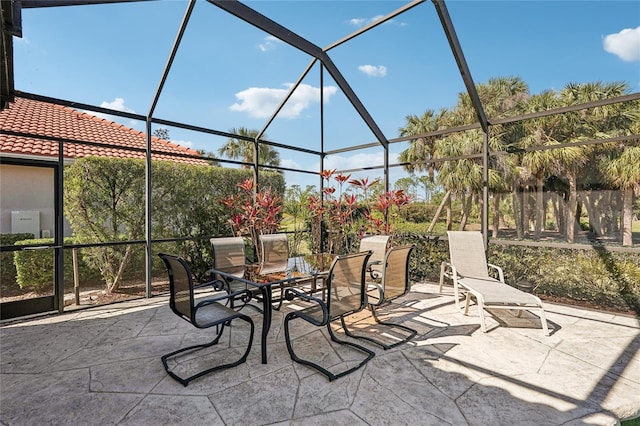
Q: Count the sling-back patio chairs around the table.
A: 6